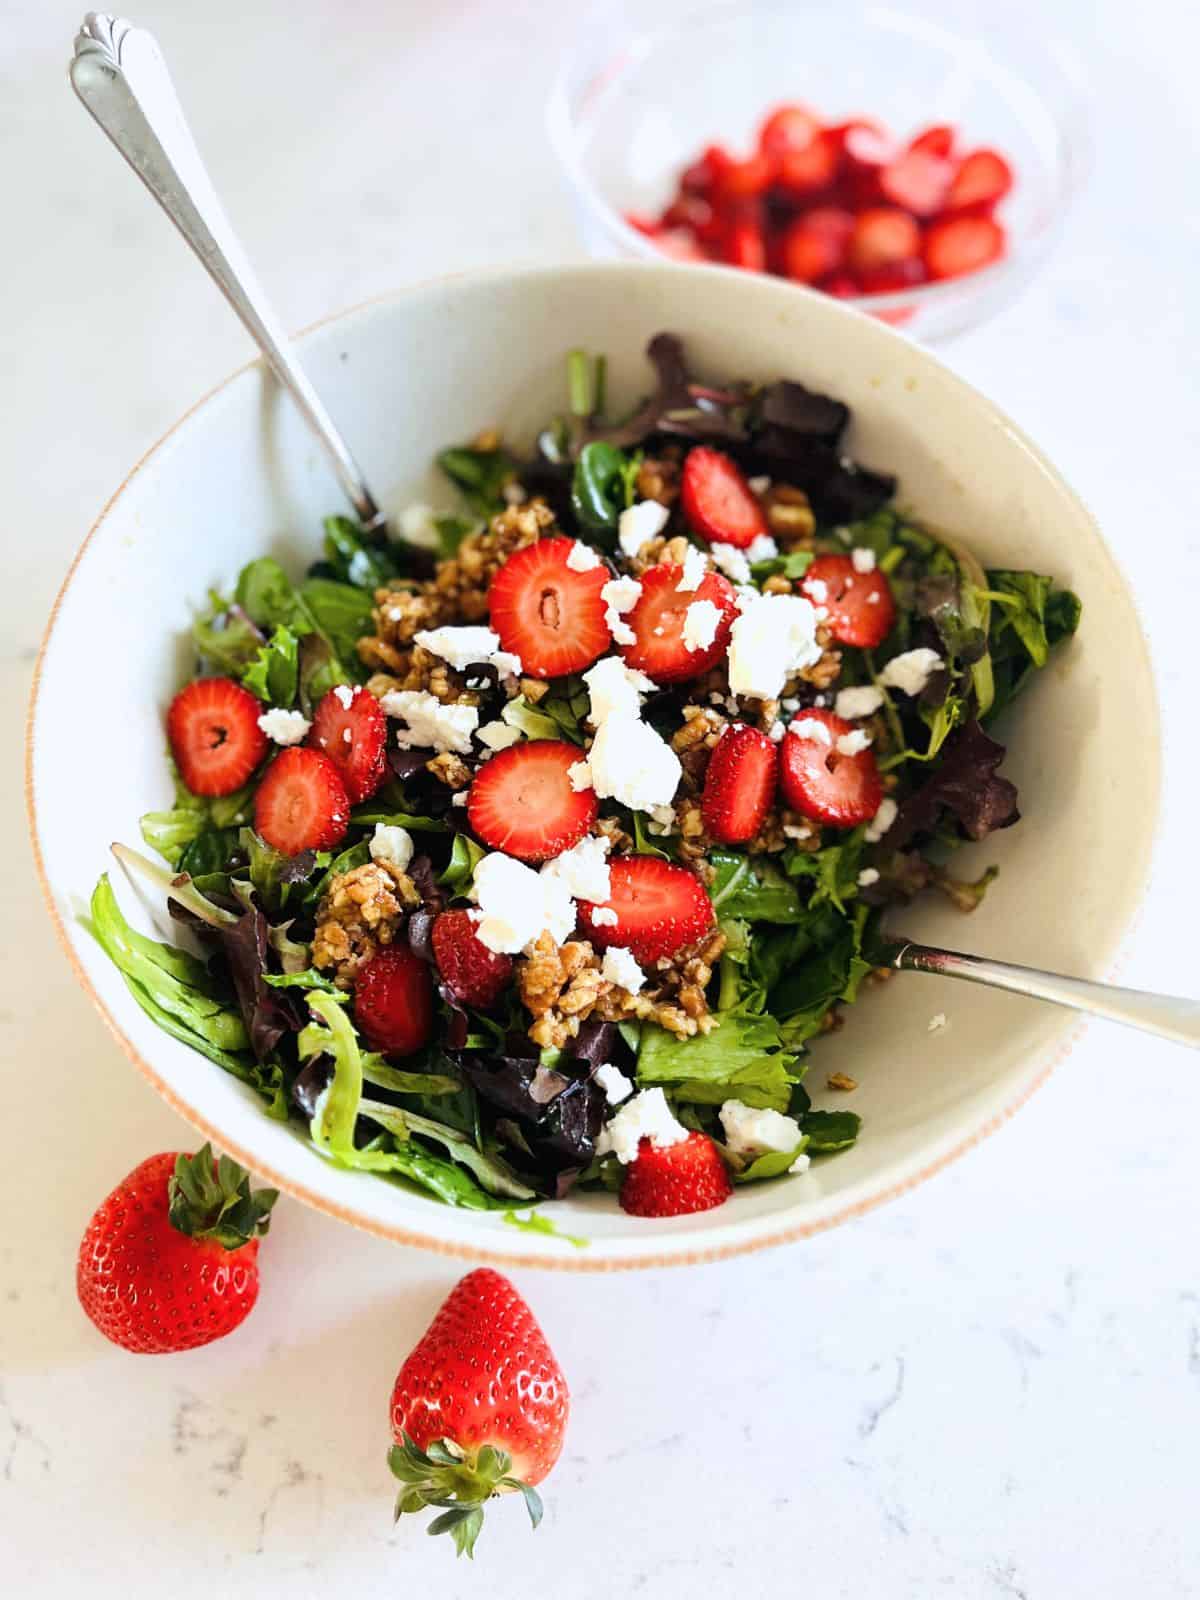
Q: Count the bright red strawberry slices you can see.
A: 14